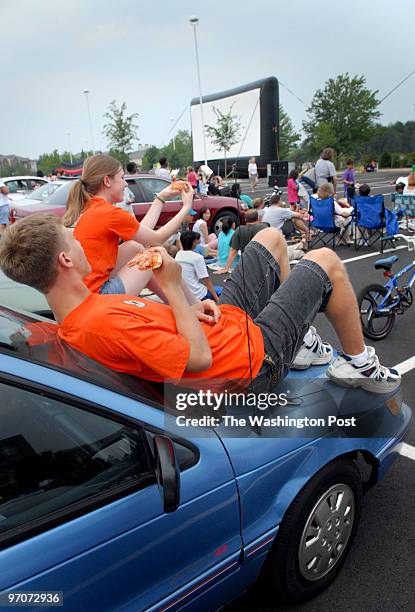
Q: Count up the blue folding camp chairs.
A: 2